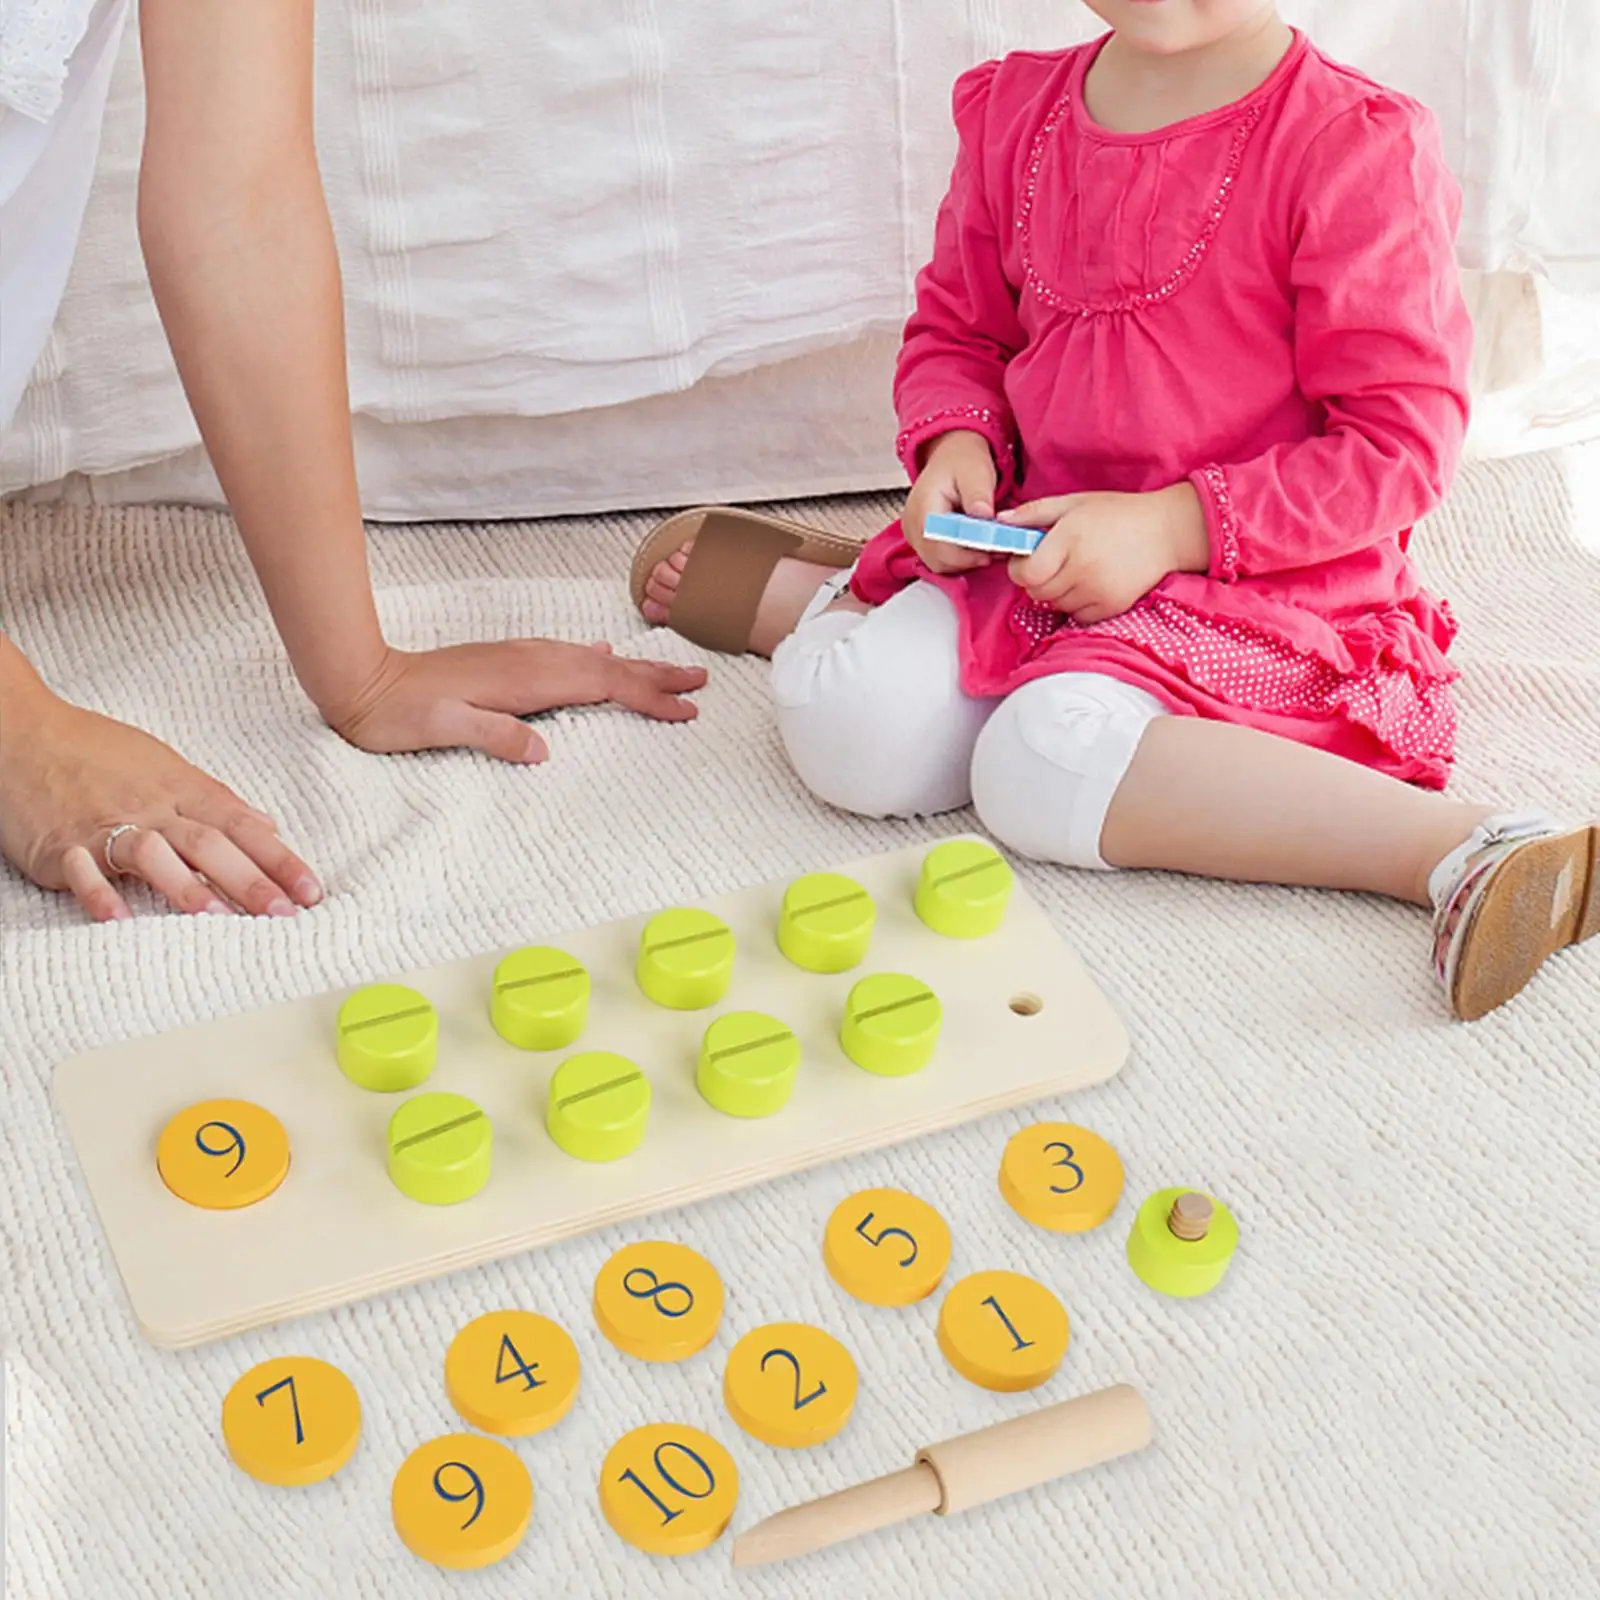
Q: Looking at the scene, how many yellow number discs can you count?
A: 10